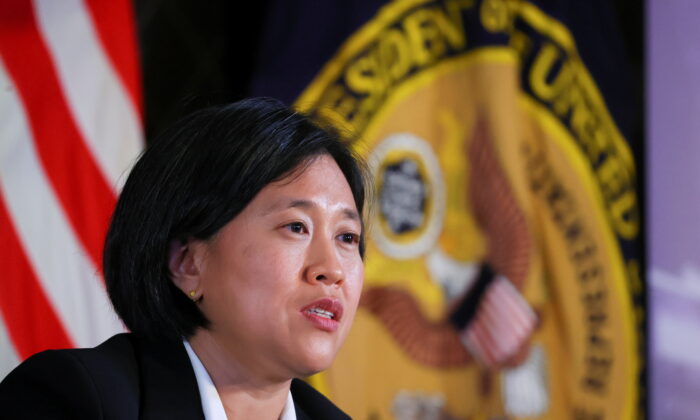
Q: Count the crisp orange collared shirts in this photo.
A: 0